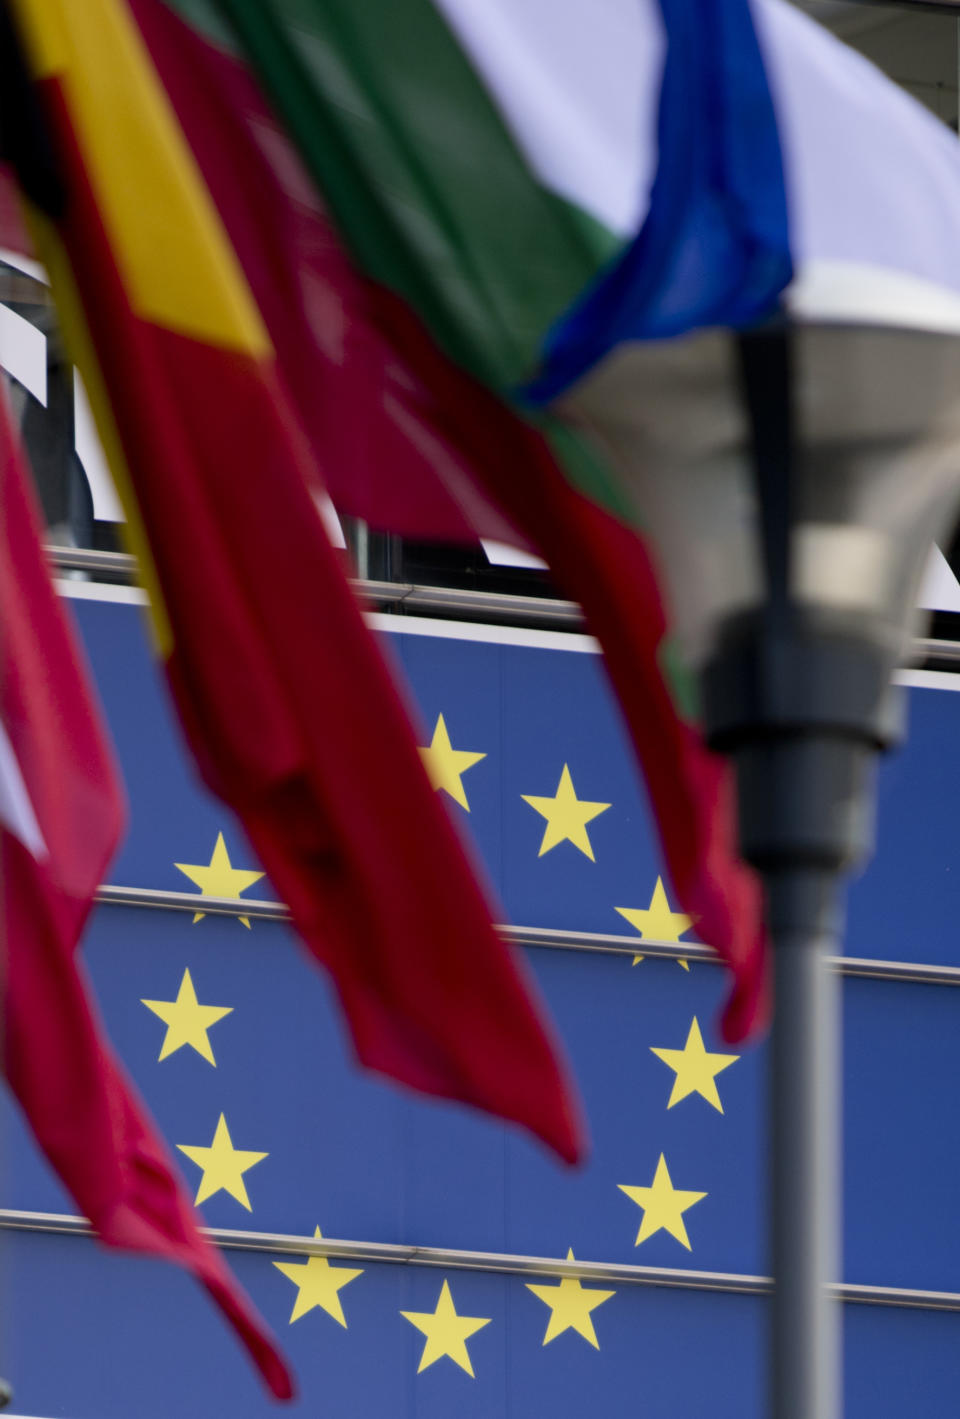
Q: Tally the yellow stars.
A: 11